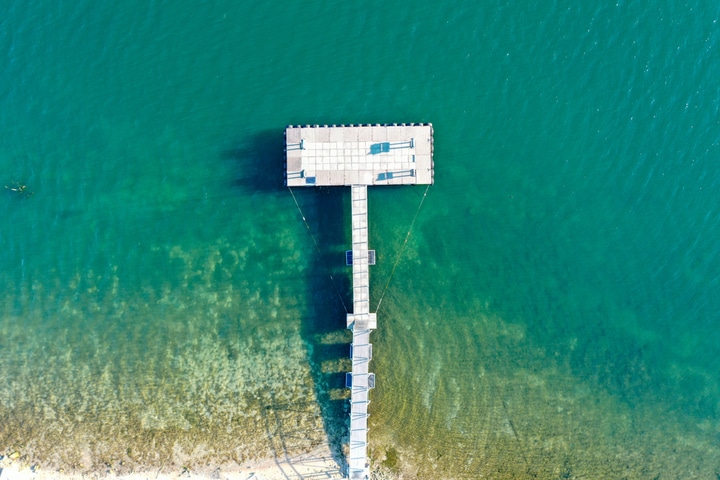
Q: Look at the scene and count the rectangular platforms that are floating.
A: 1